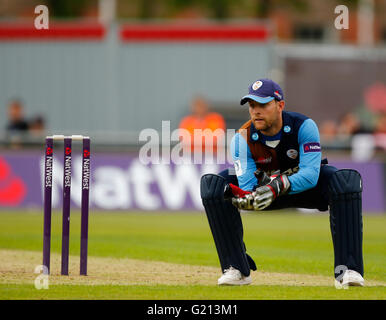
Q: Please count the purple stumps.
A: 3